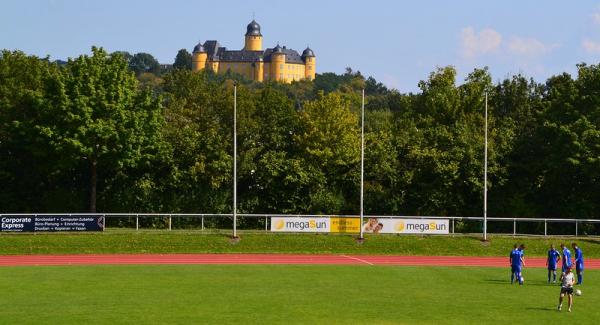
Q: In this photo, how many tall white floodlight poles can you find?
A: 3